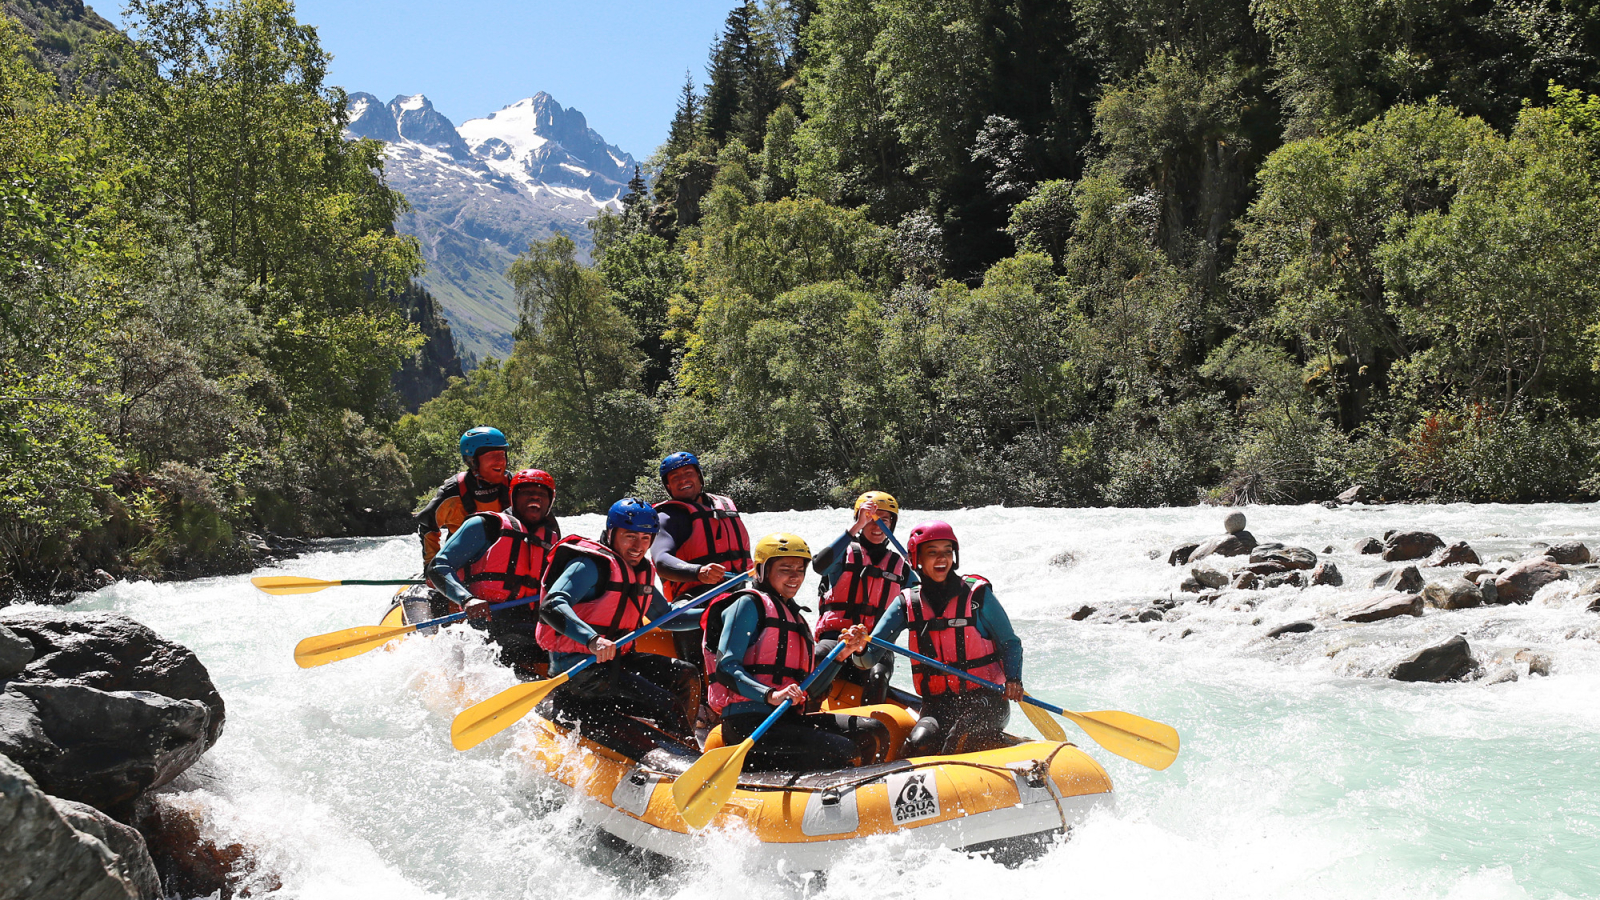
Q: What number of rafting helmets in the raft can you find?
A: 7